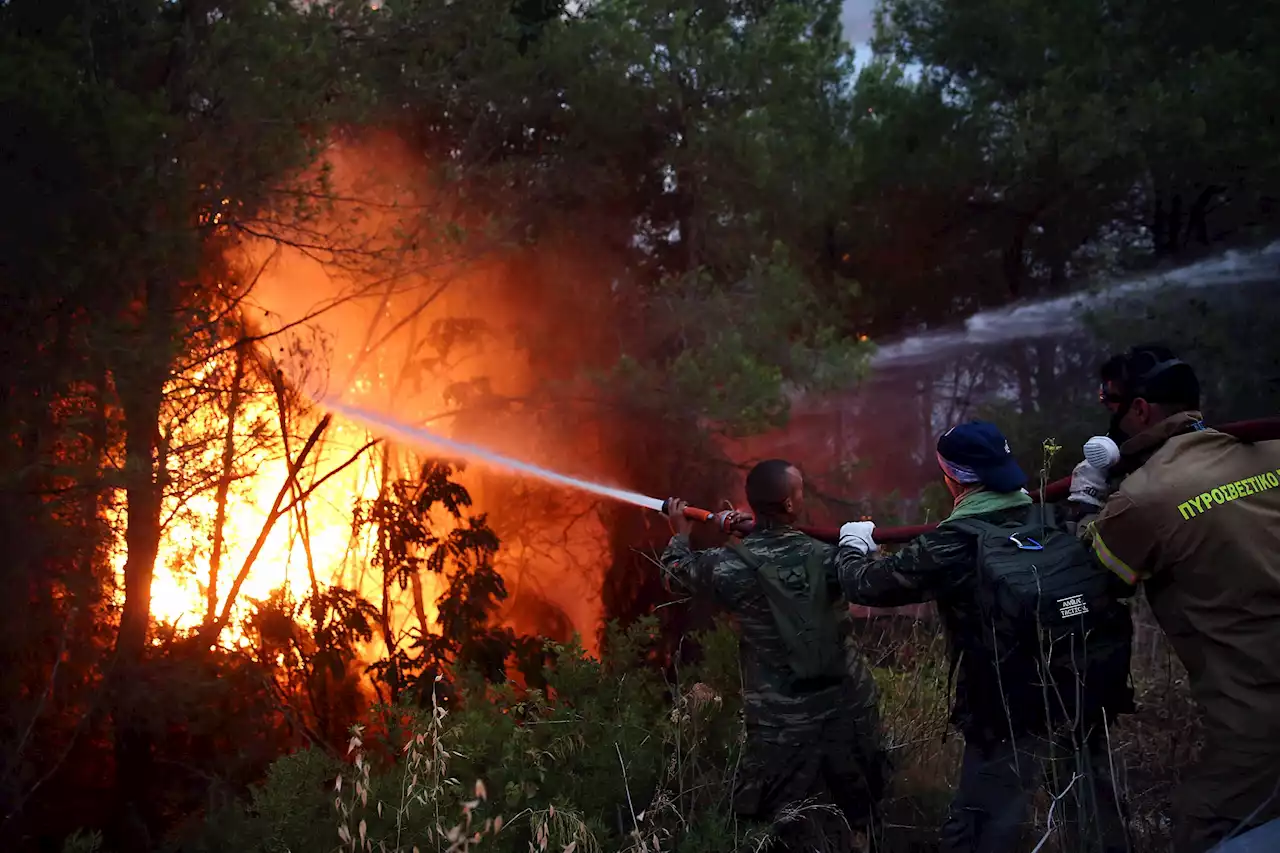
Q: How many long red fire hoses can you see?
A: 1